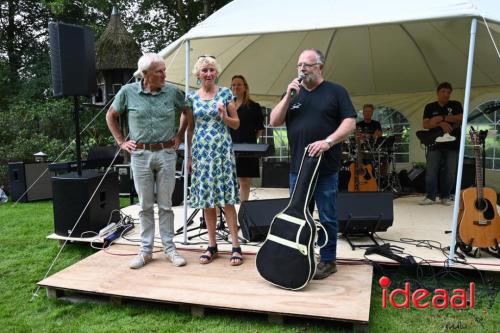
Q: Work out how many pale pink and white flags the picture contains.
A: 0